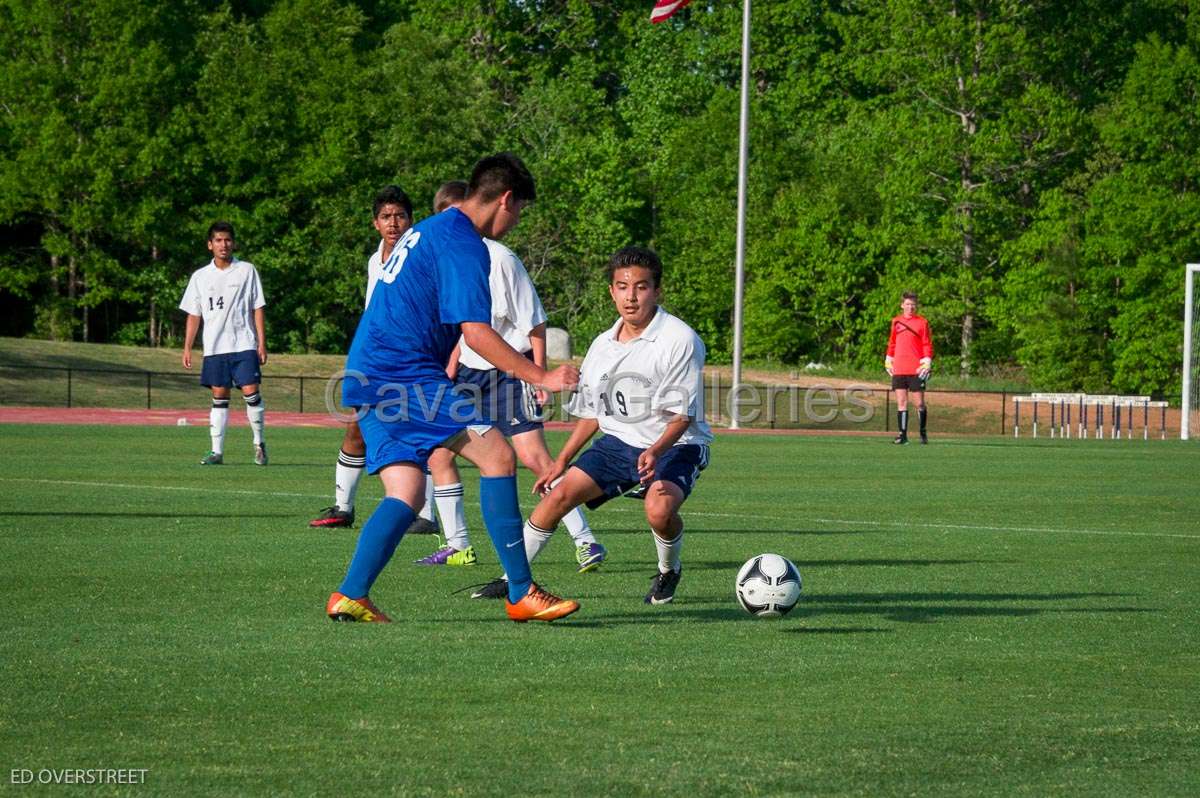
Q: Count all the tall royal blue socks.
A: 2